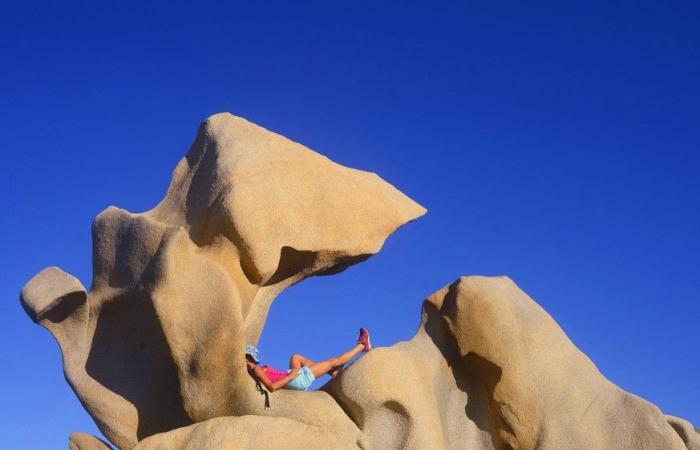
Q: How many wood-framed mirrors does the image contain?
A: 0